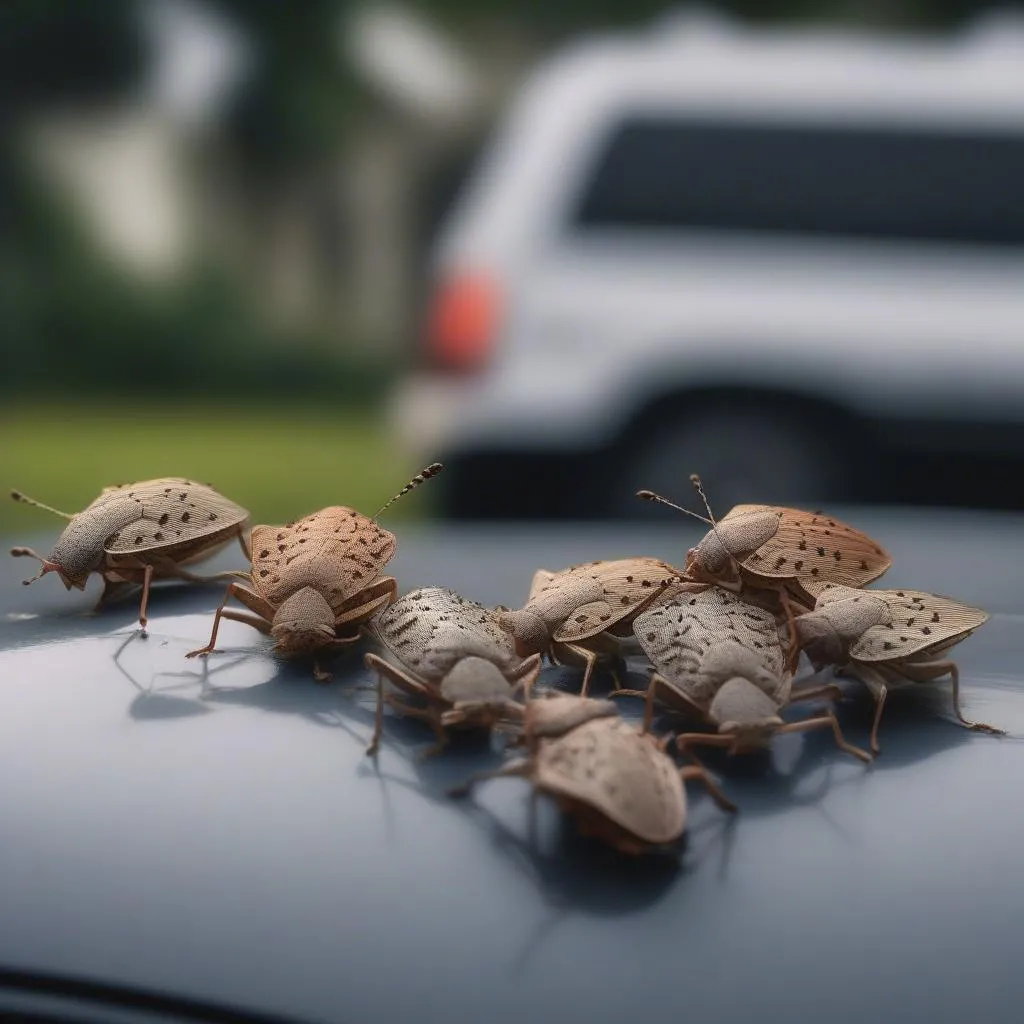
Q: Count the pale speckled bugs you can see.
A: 8